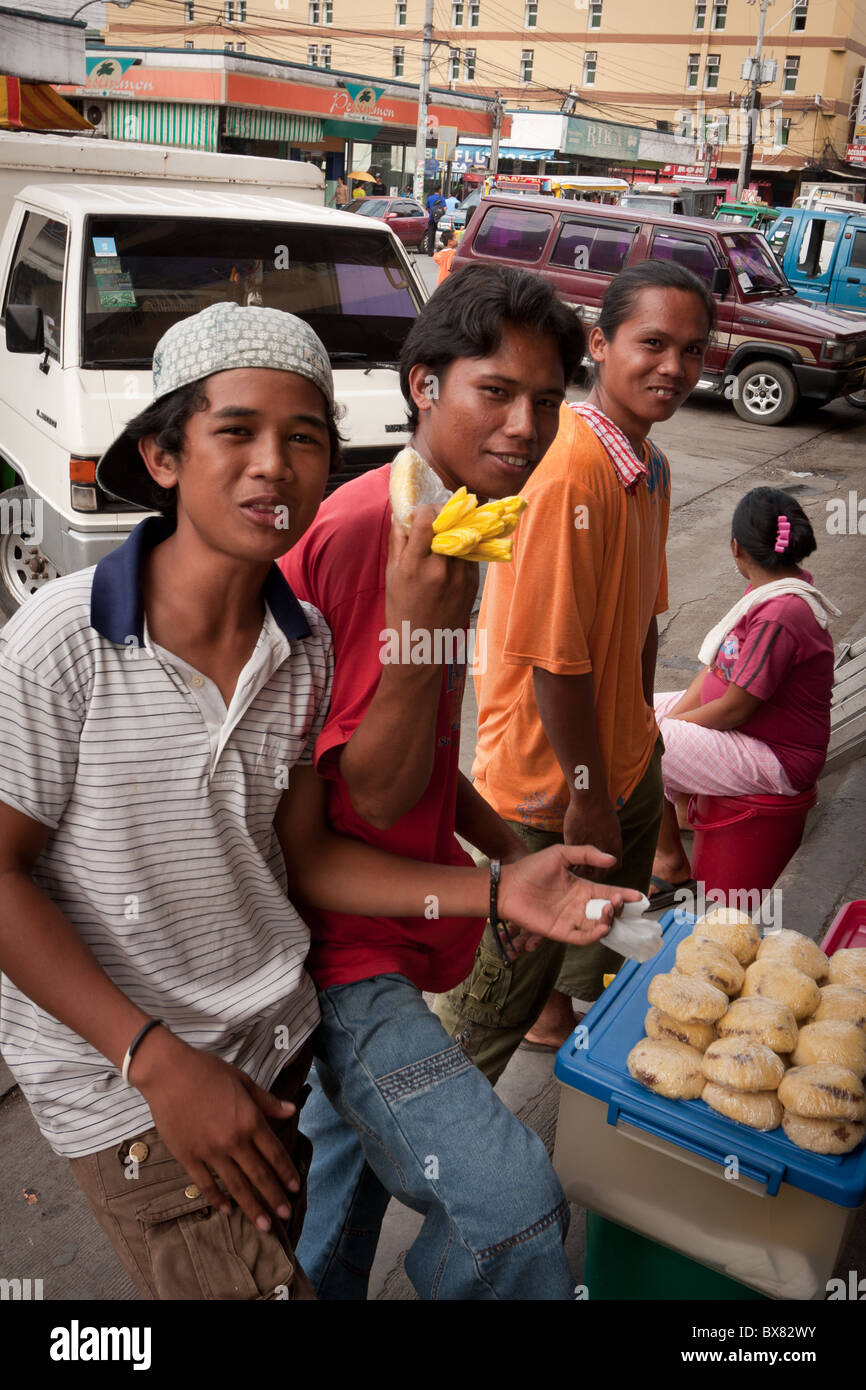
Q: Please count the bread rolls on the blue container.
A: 15